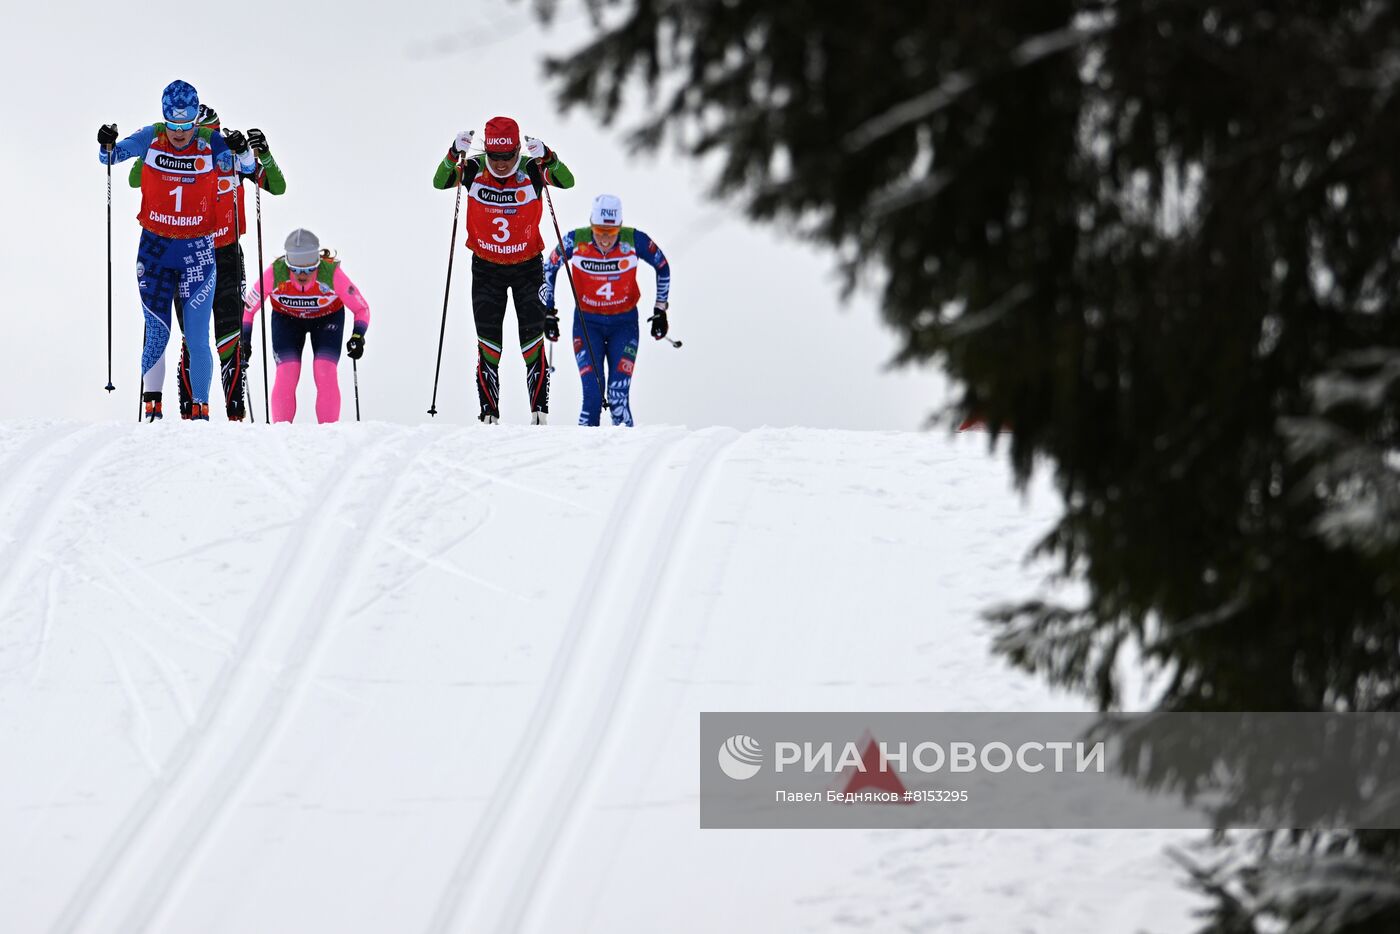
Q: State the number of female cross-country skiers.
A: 5